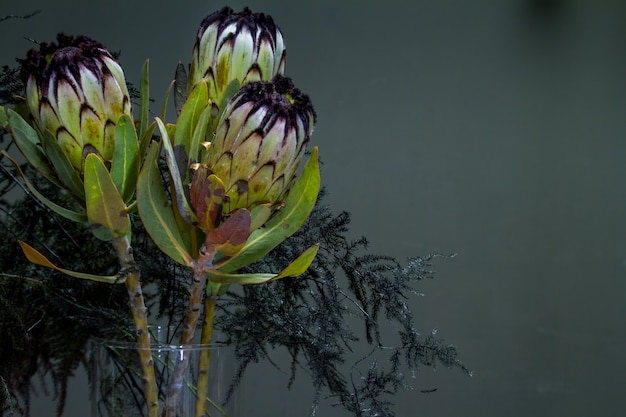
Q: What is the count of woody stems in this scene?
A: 3